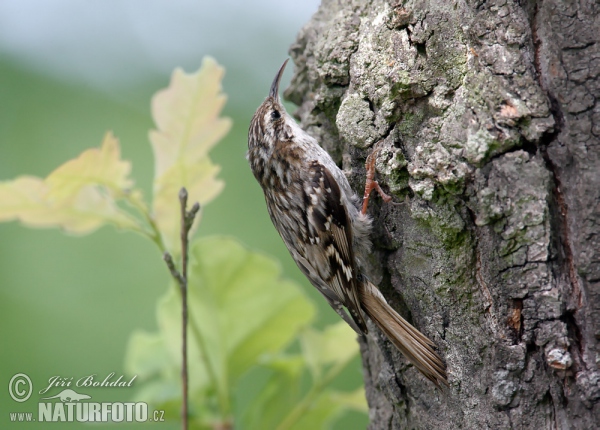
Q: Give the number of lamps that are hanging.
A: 0